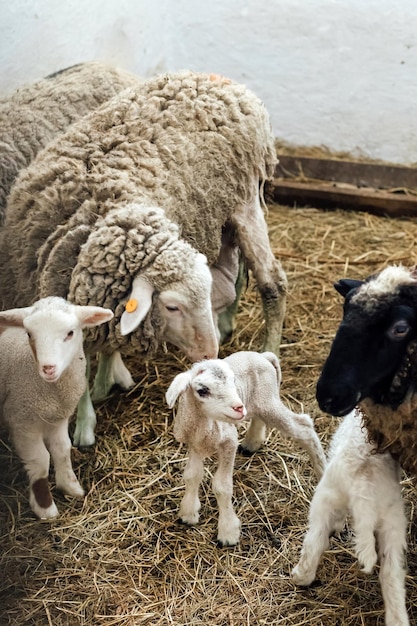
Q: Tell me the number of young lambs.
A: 3